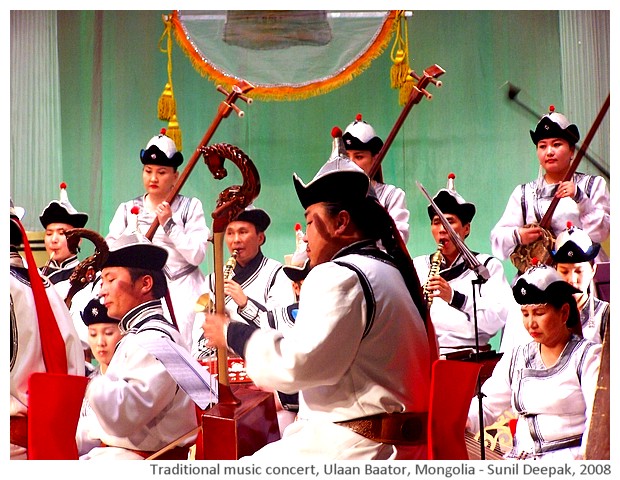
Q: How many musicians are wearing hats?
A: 13